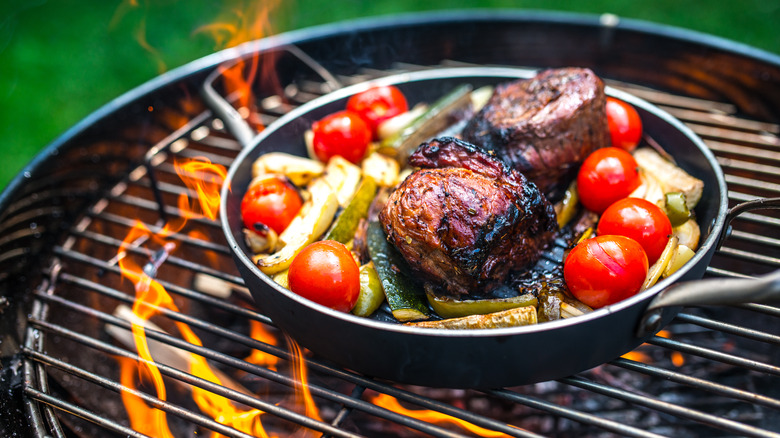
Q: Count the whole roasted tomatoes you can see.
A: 8